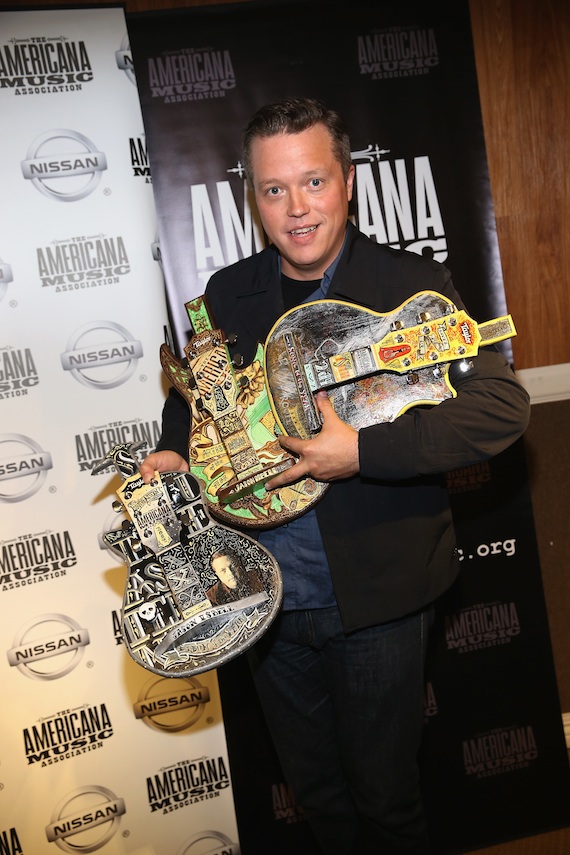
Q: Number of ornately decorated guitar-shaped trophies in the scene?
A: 3